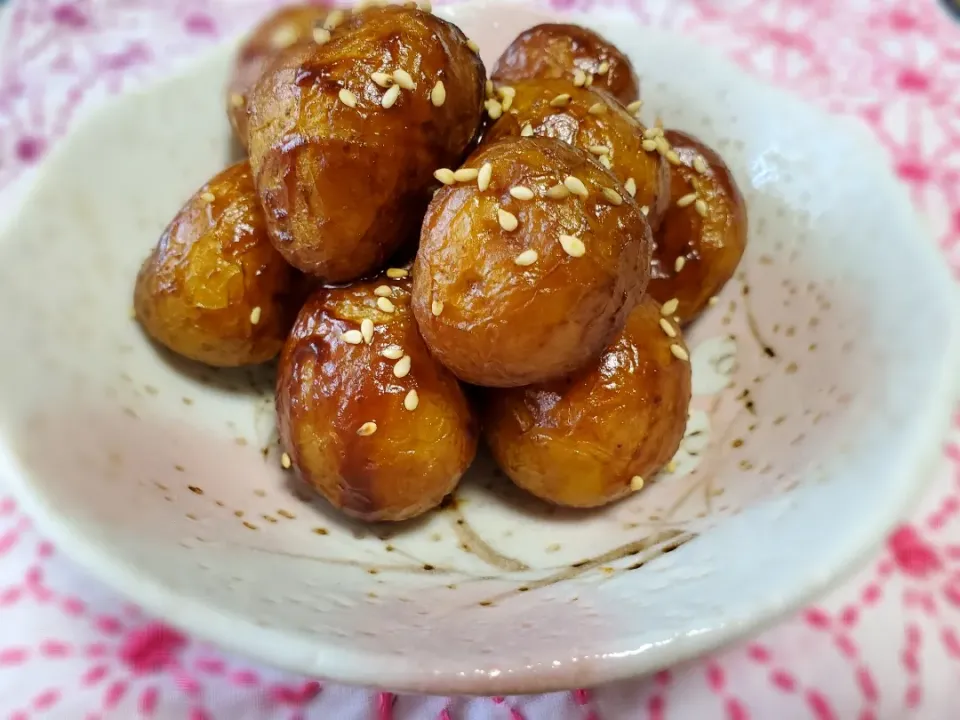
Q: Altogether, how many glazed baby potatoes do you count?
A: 9